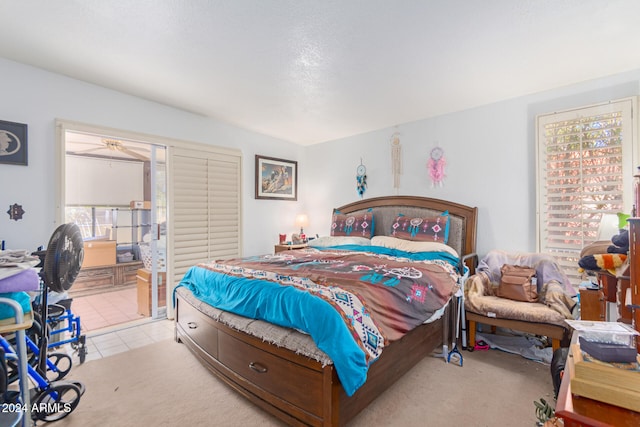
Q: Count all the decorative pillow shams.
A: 2